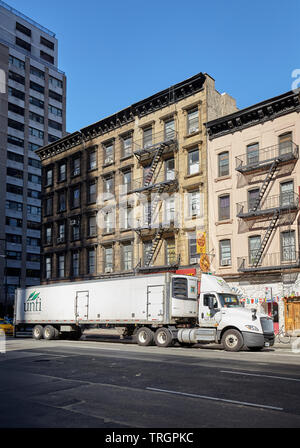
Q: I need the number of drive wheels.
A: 2